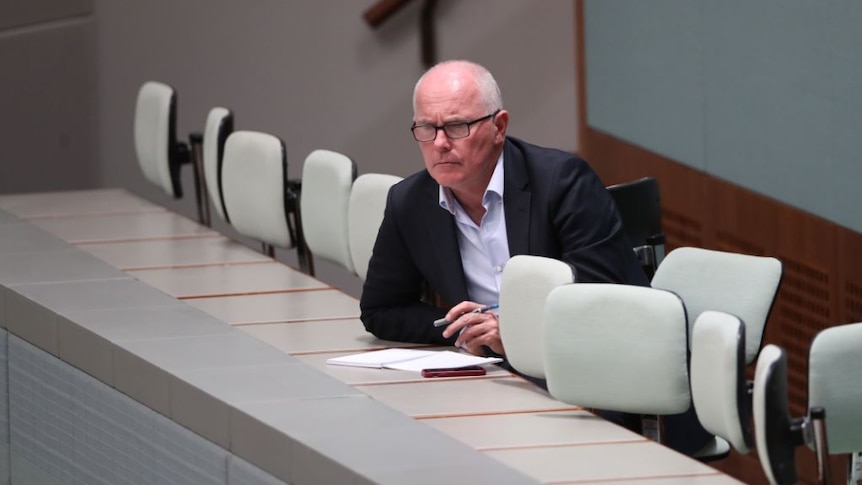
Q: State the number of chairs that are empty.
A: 11